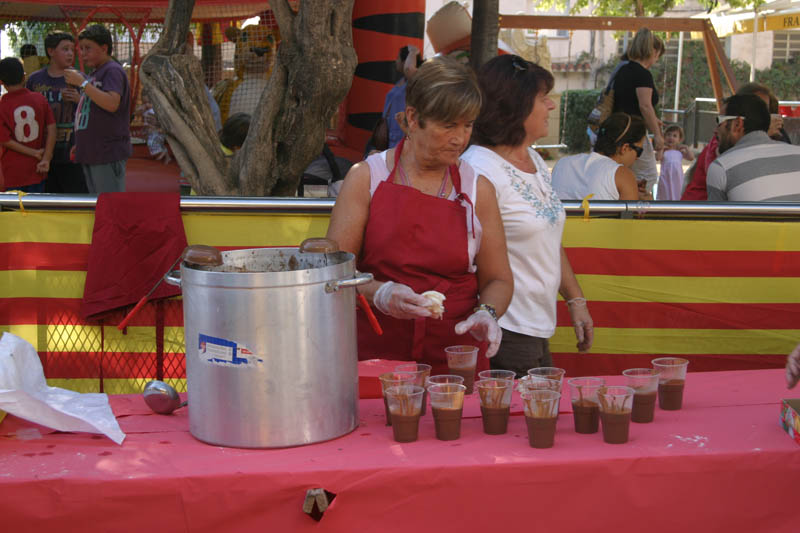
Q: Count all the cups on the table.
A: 15